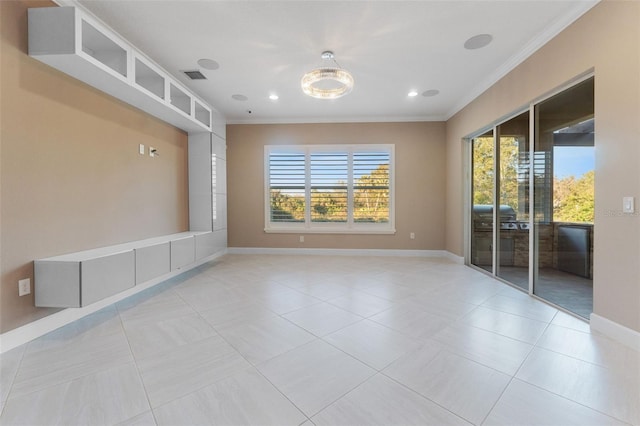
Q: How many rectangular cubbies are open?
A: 4